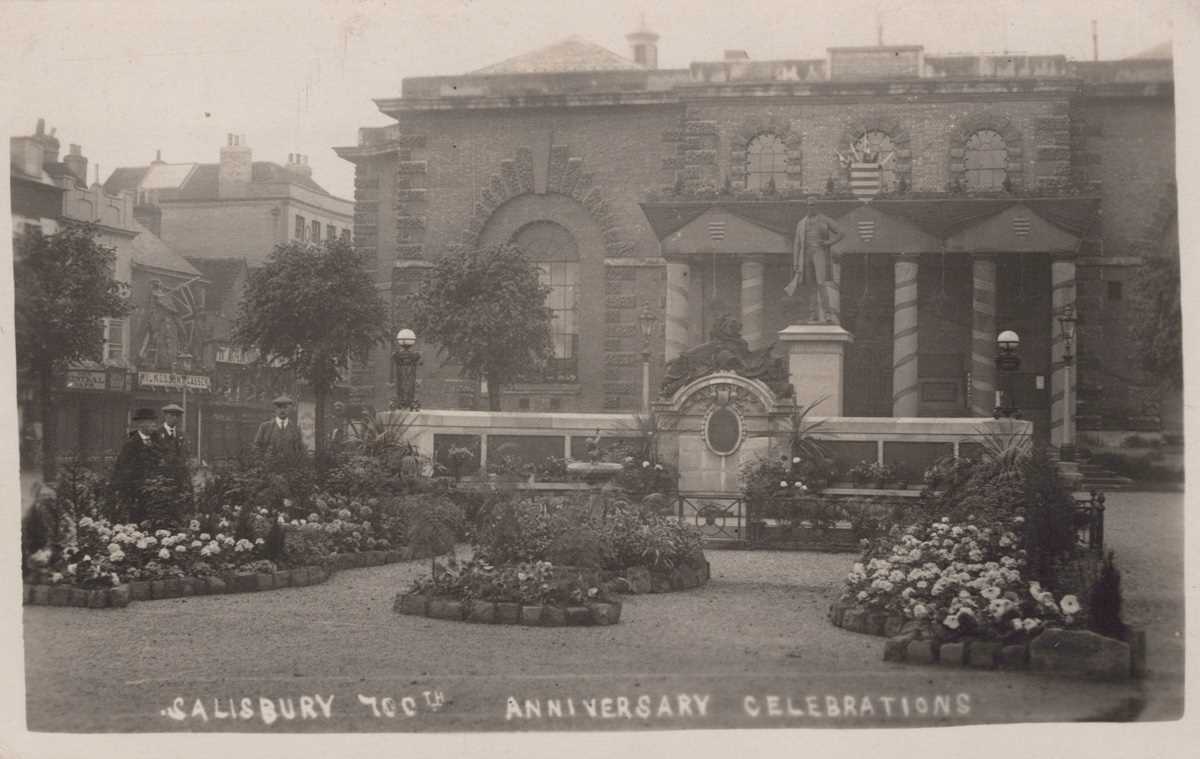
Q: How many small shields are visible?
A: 3